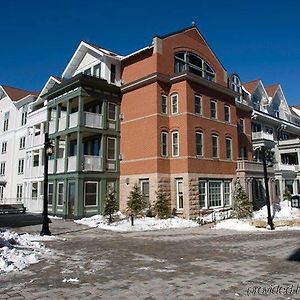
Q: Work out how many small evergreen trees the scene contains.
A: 4